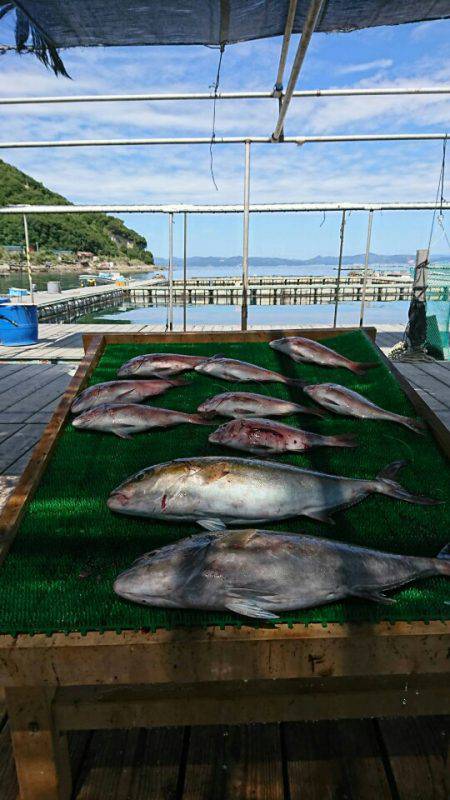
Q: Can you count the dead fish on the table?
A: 10